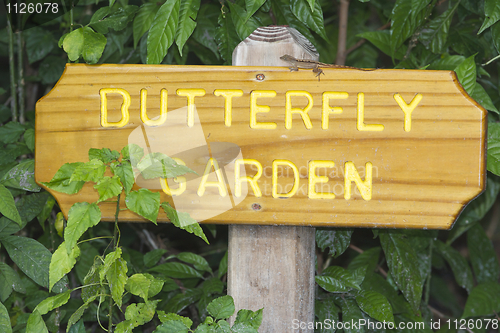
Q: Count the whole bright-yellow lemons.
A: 0